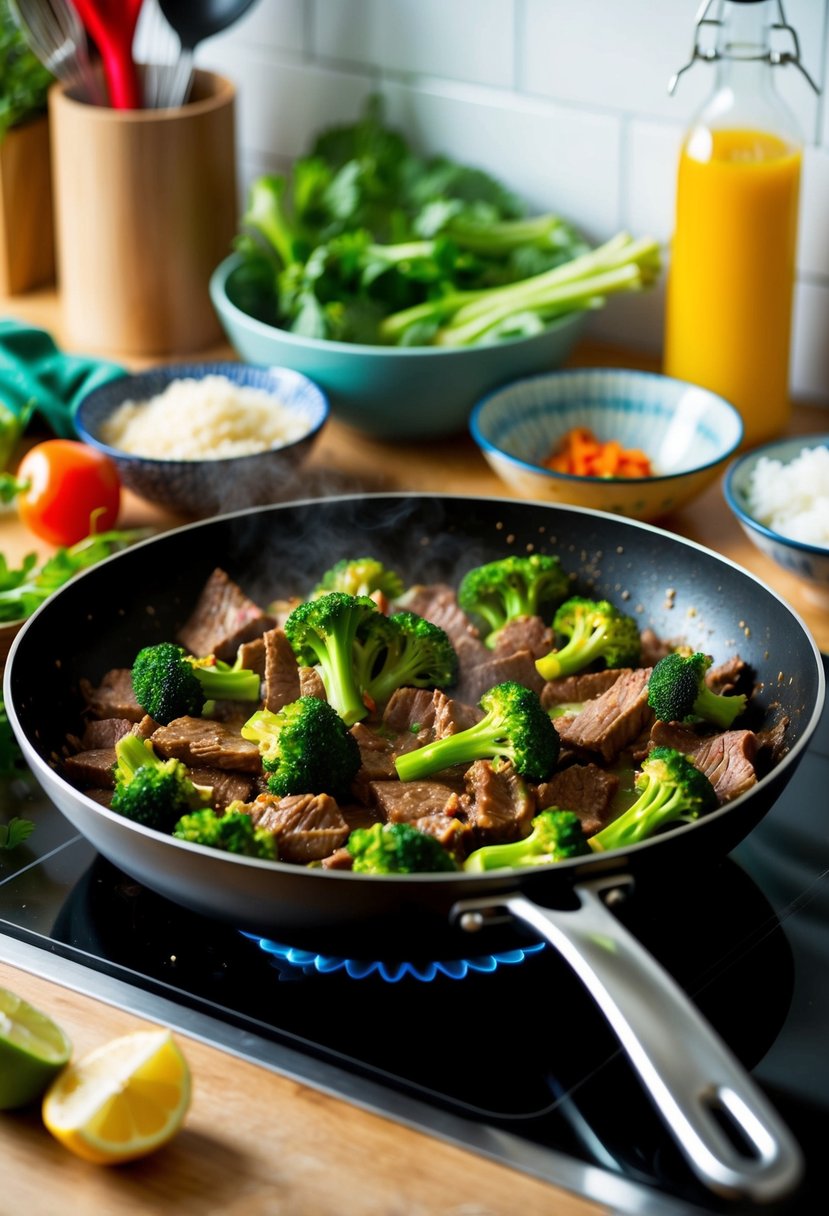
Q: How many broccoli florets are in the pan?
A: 14